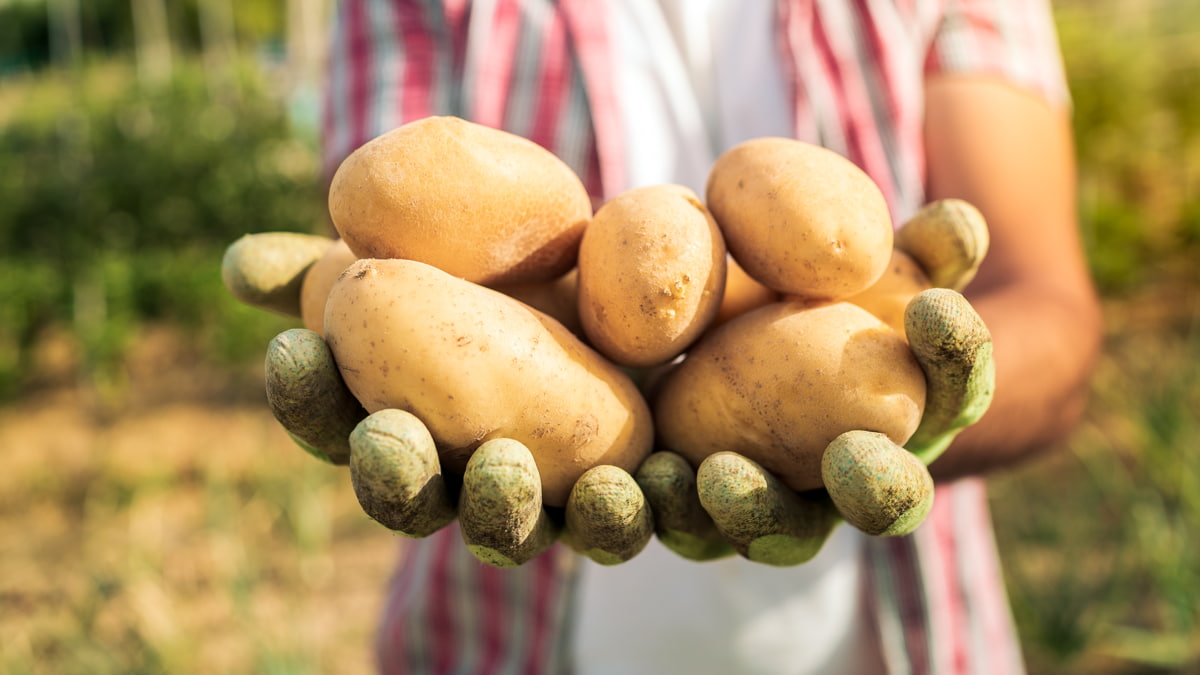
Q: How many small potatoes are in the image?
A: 2